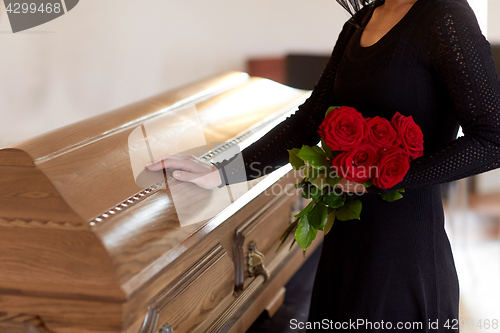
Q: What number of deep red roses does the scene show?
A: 5